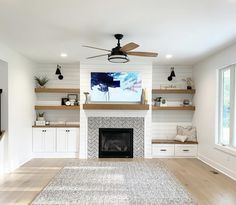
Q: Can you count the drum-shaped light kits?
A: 1